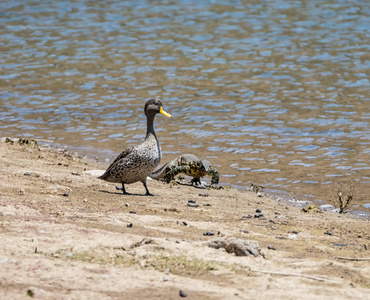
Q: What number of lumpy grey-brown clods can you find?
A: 1